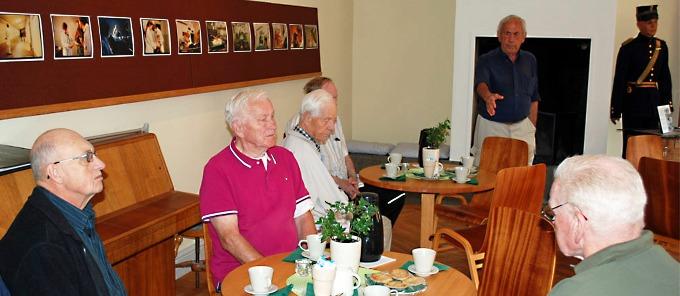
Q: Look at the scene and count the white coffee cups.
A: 8